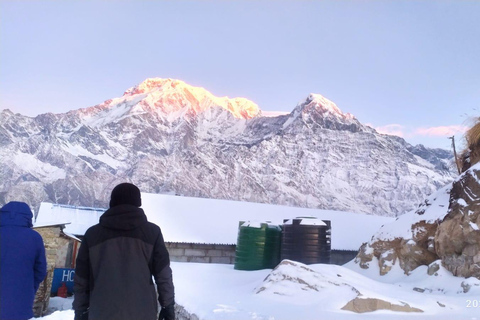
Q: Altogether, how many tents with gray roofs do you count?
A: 0